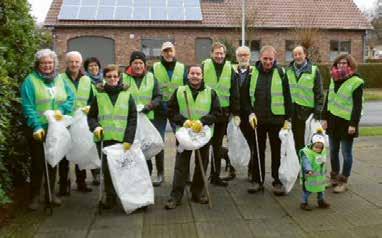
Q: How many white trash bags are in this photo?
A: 8